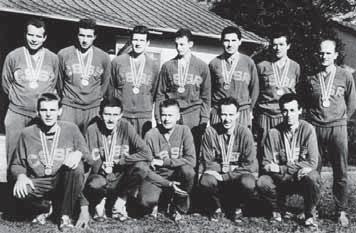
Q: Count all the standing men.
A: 7